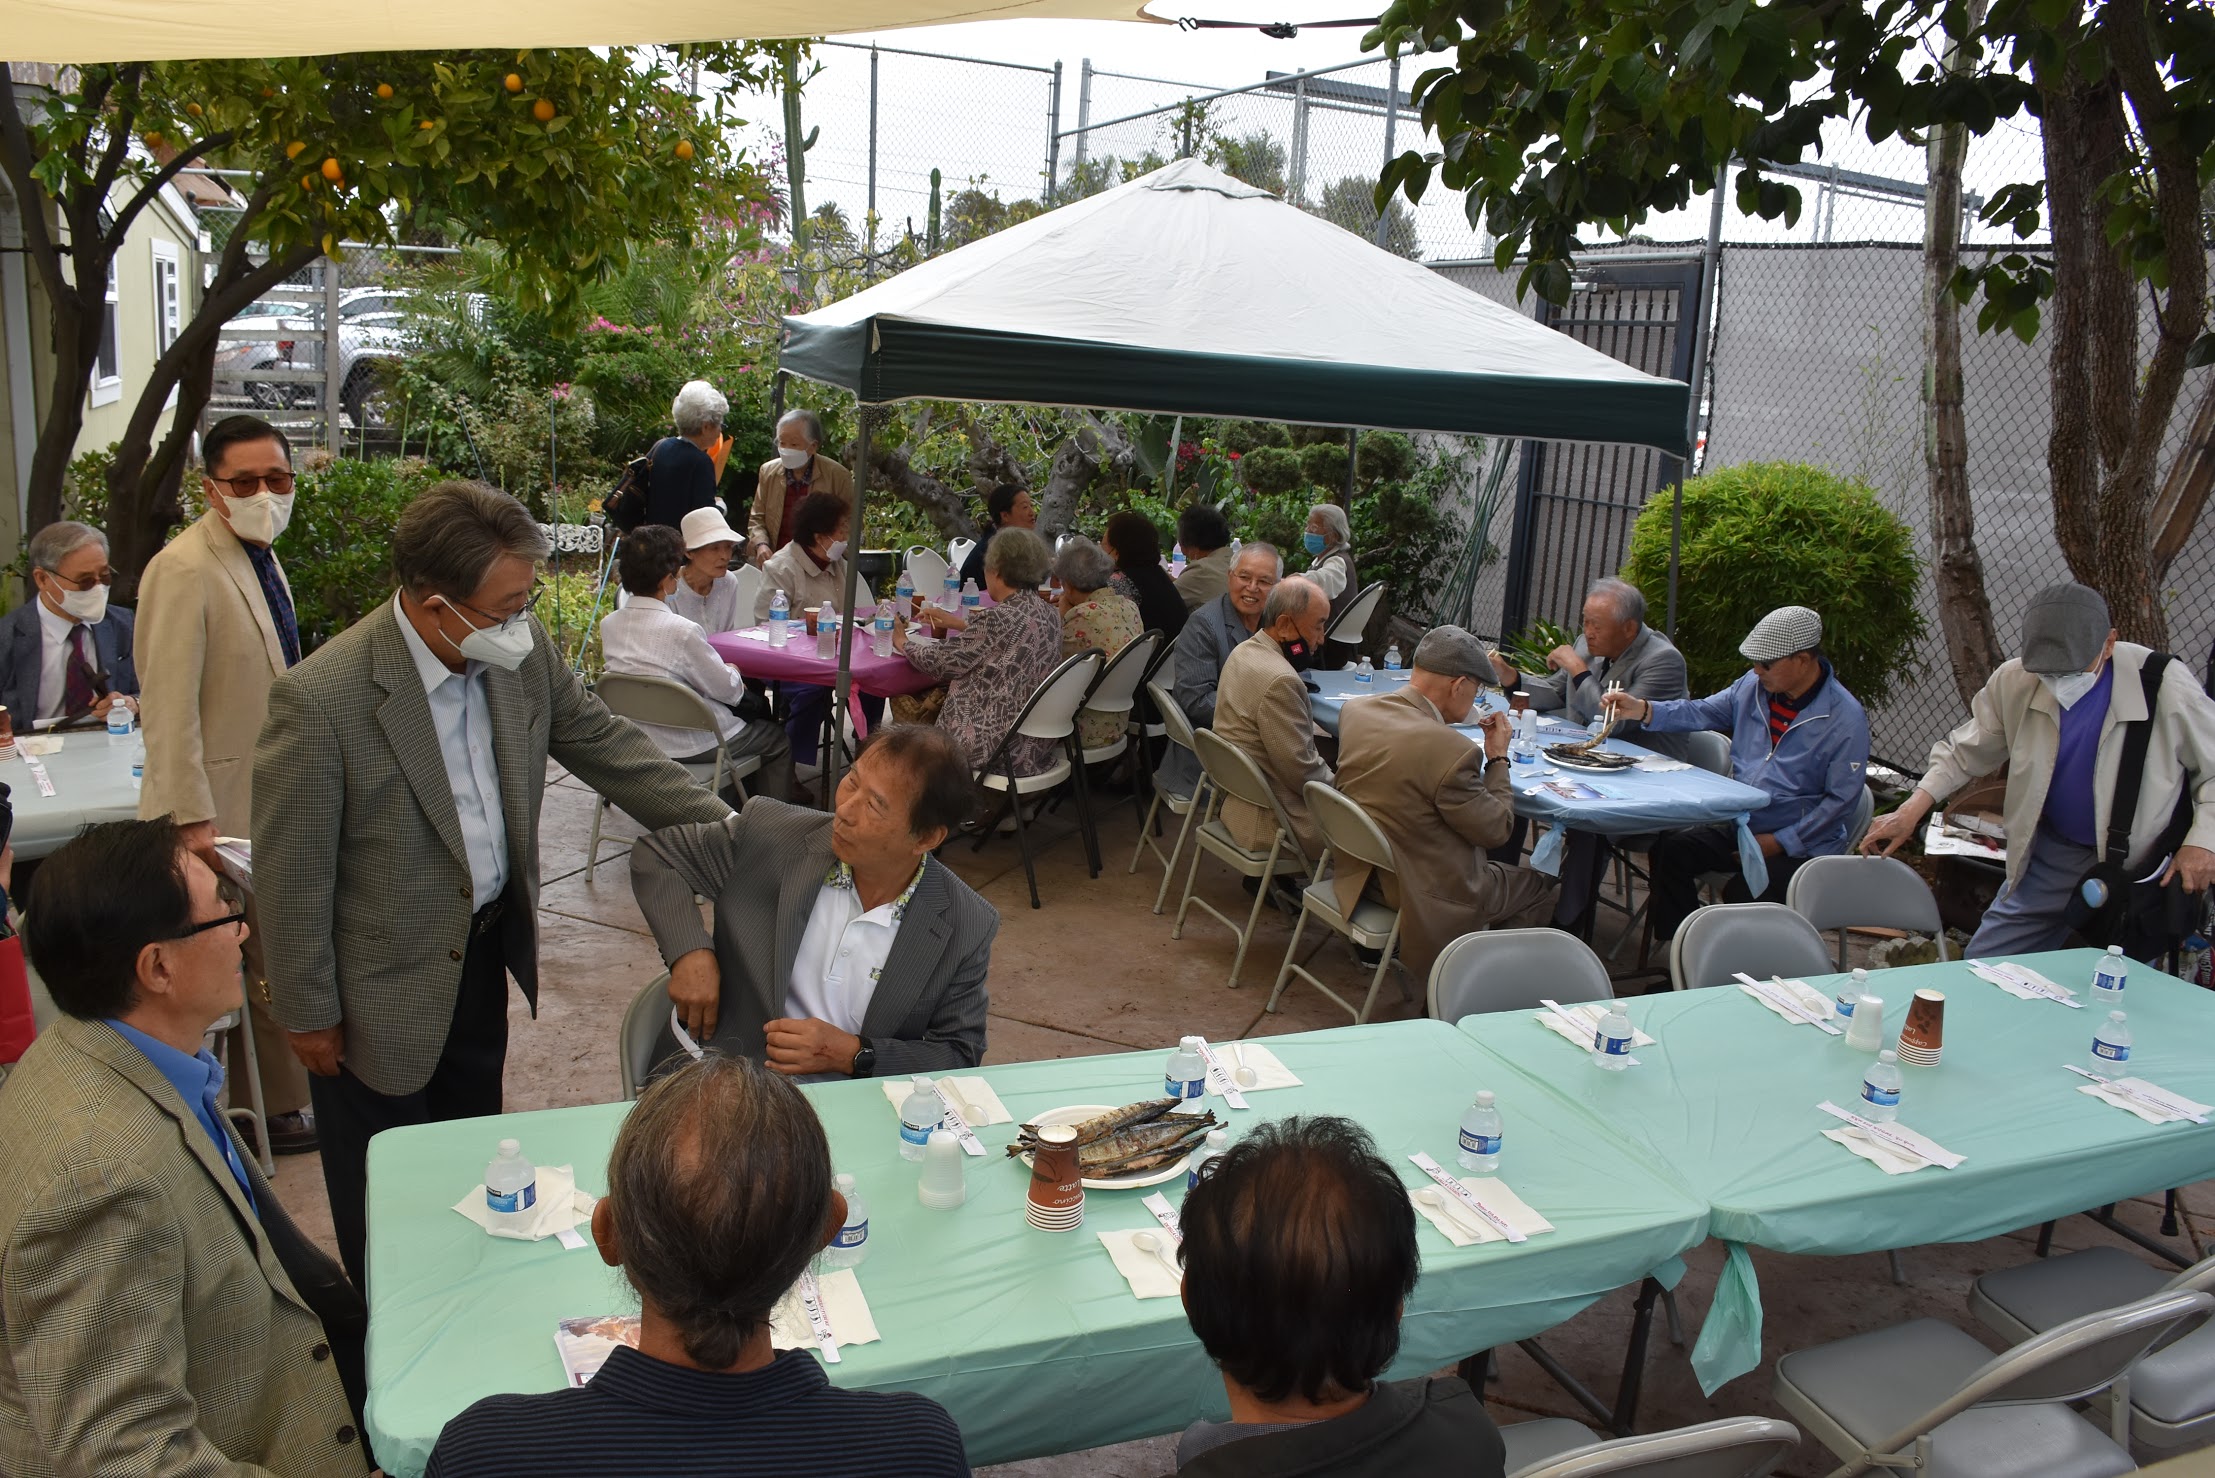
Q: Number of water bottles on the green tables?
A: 11